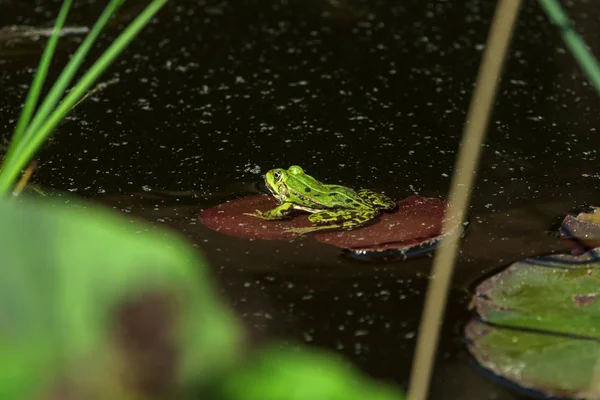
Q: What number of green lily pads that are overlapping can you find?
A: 2